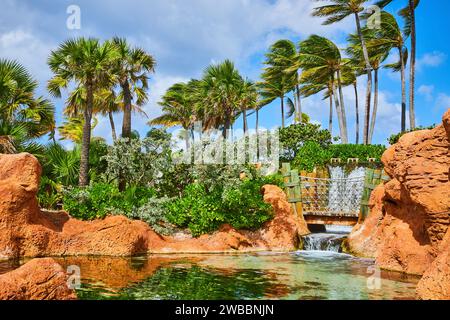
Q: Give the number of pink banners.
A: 0